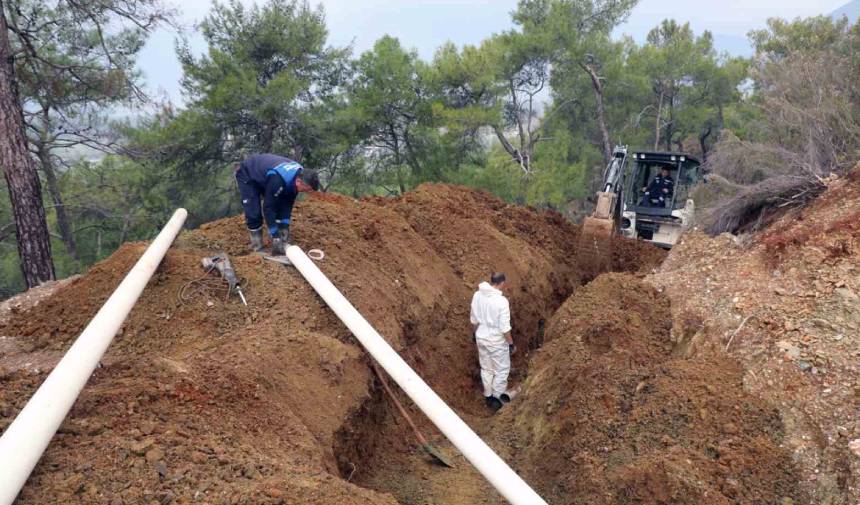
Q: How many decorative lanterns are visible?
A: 0